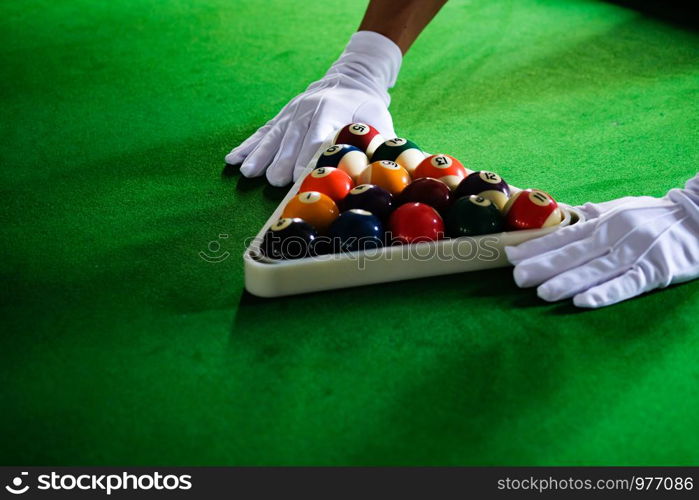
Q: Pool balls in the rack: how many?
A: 15